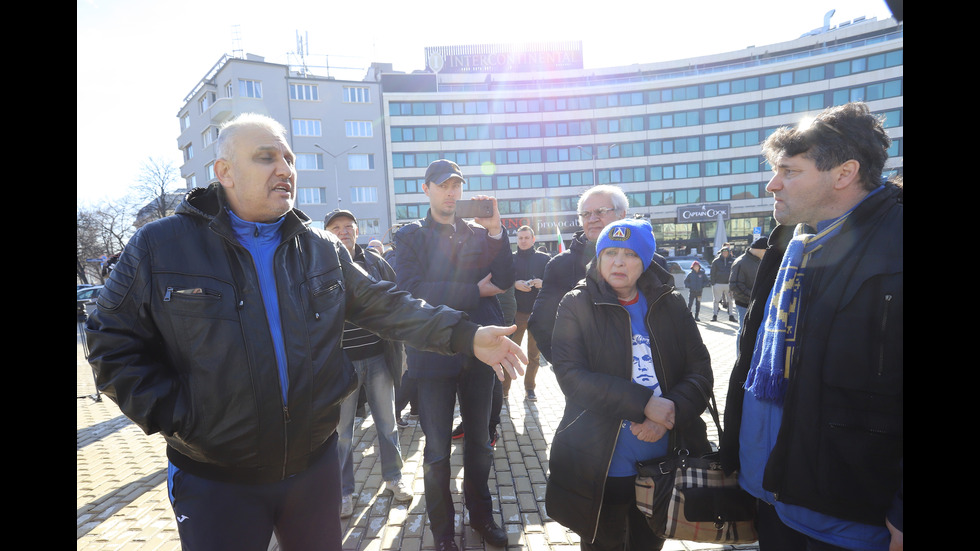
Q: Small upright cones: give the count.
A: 0